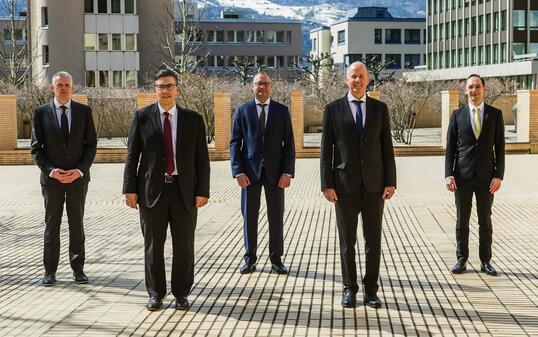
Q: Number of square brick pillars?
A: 8